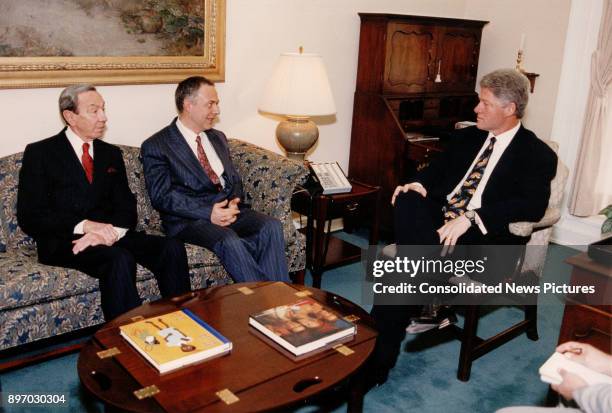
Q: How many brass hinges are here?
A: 8